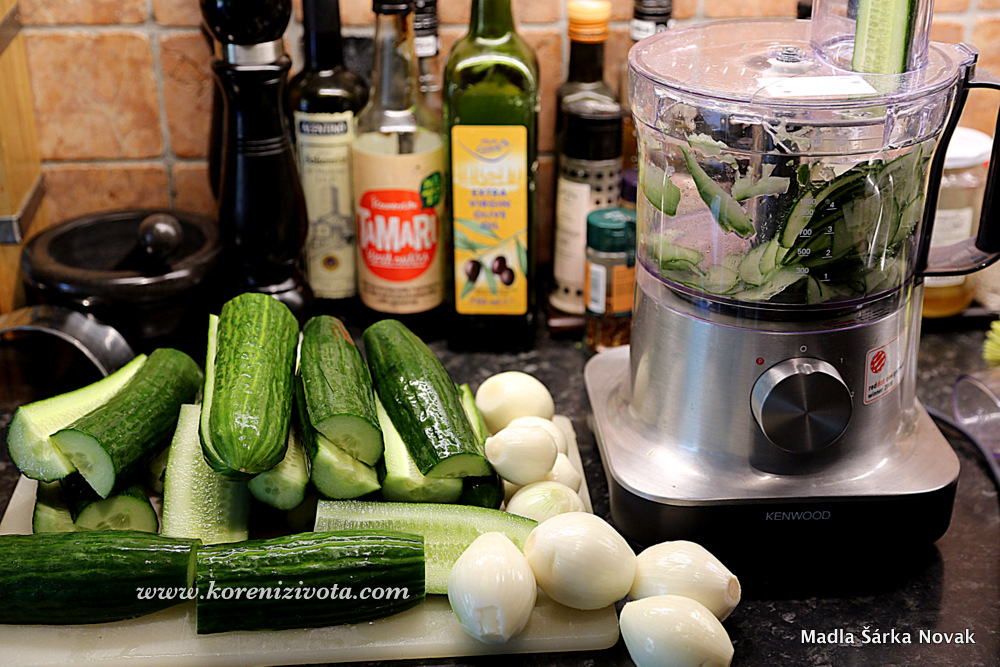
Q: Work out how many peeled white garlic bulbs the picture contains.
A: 9